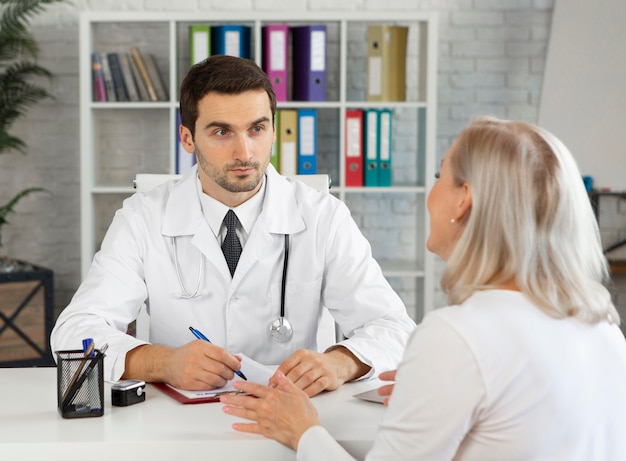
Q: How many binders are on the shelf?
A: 12